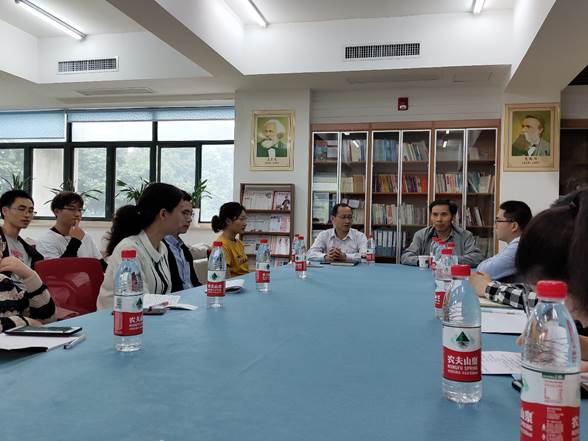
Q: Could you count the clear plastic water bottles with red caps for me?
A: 12